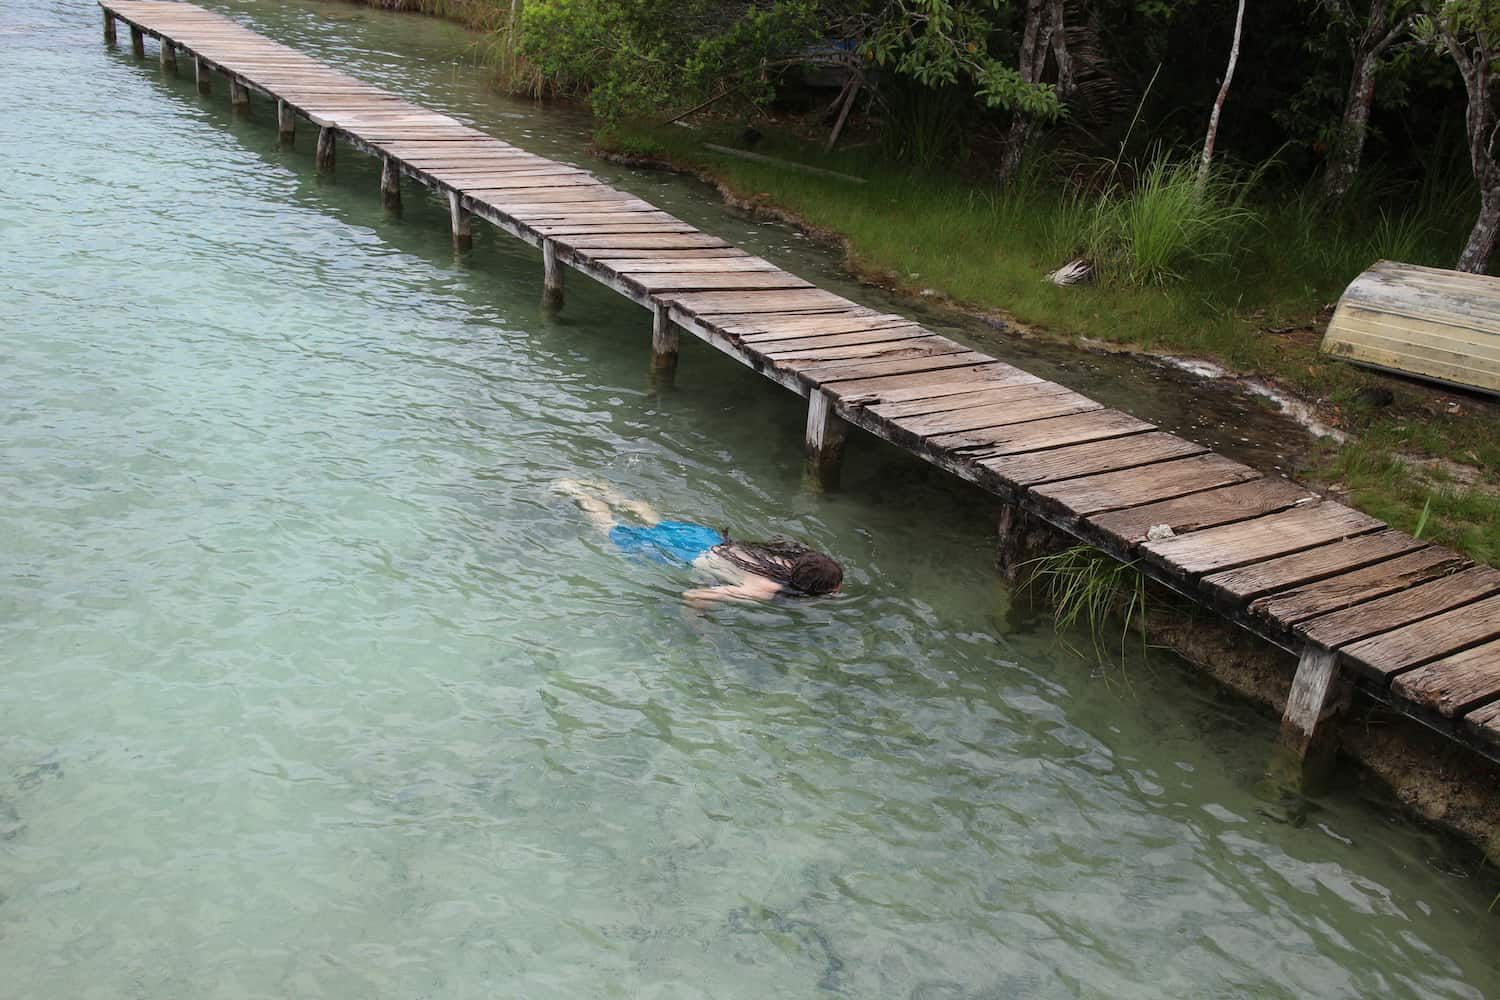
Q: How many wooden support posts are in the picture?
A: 14